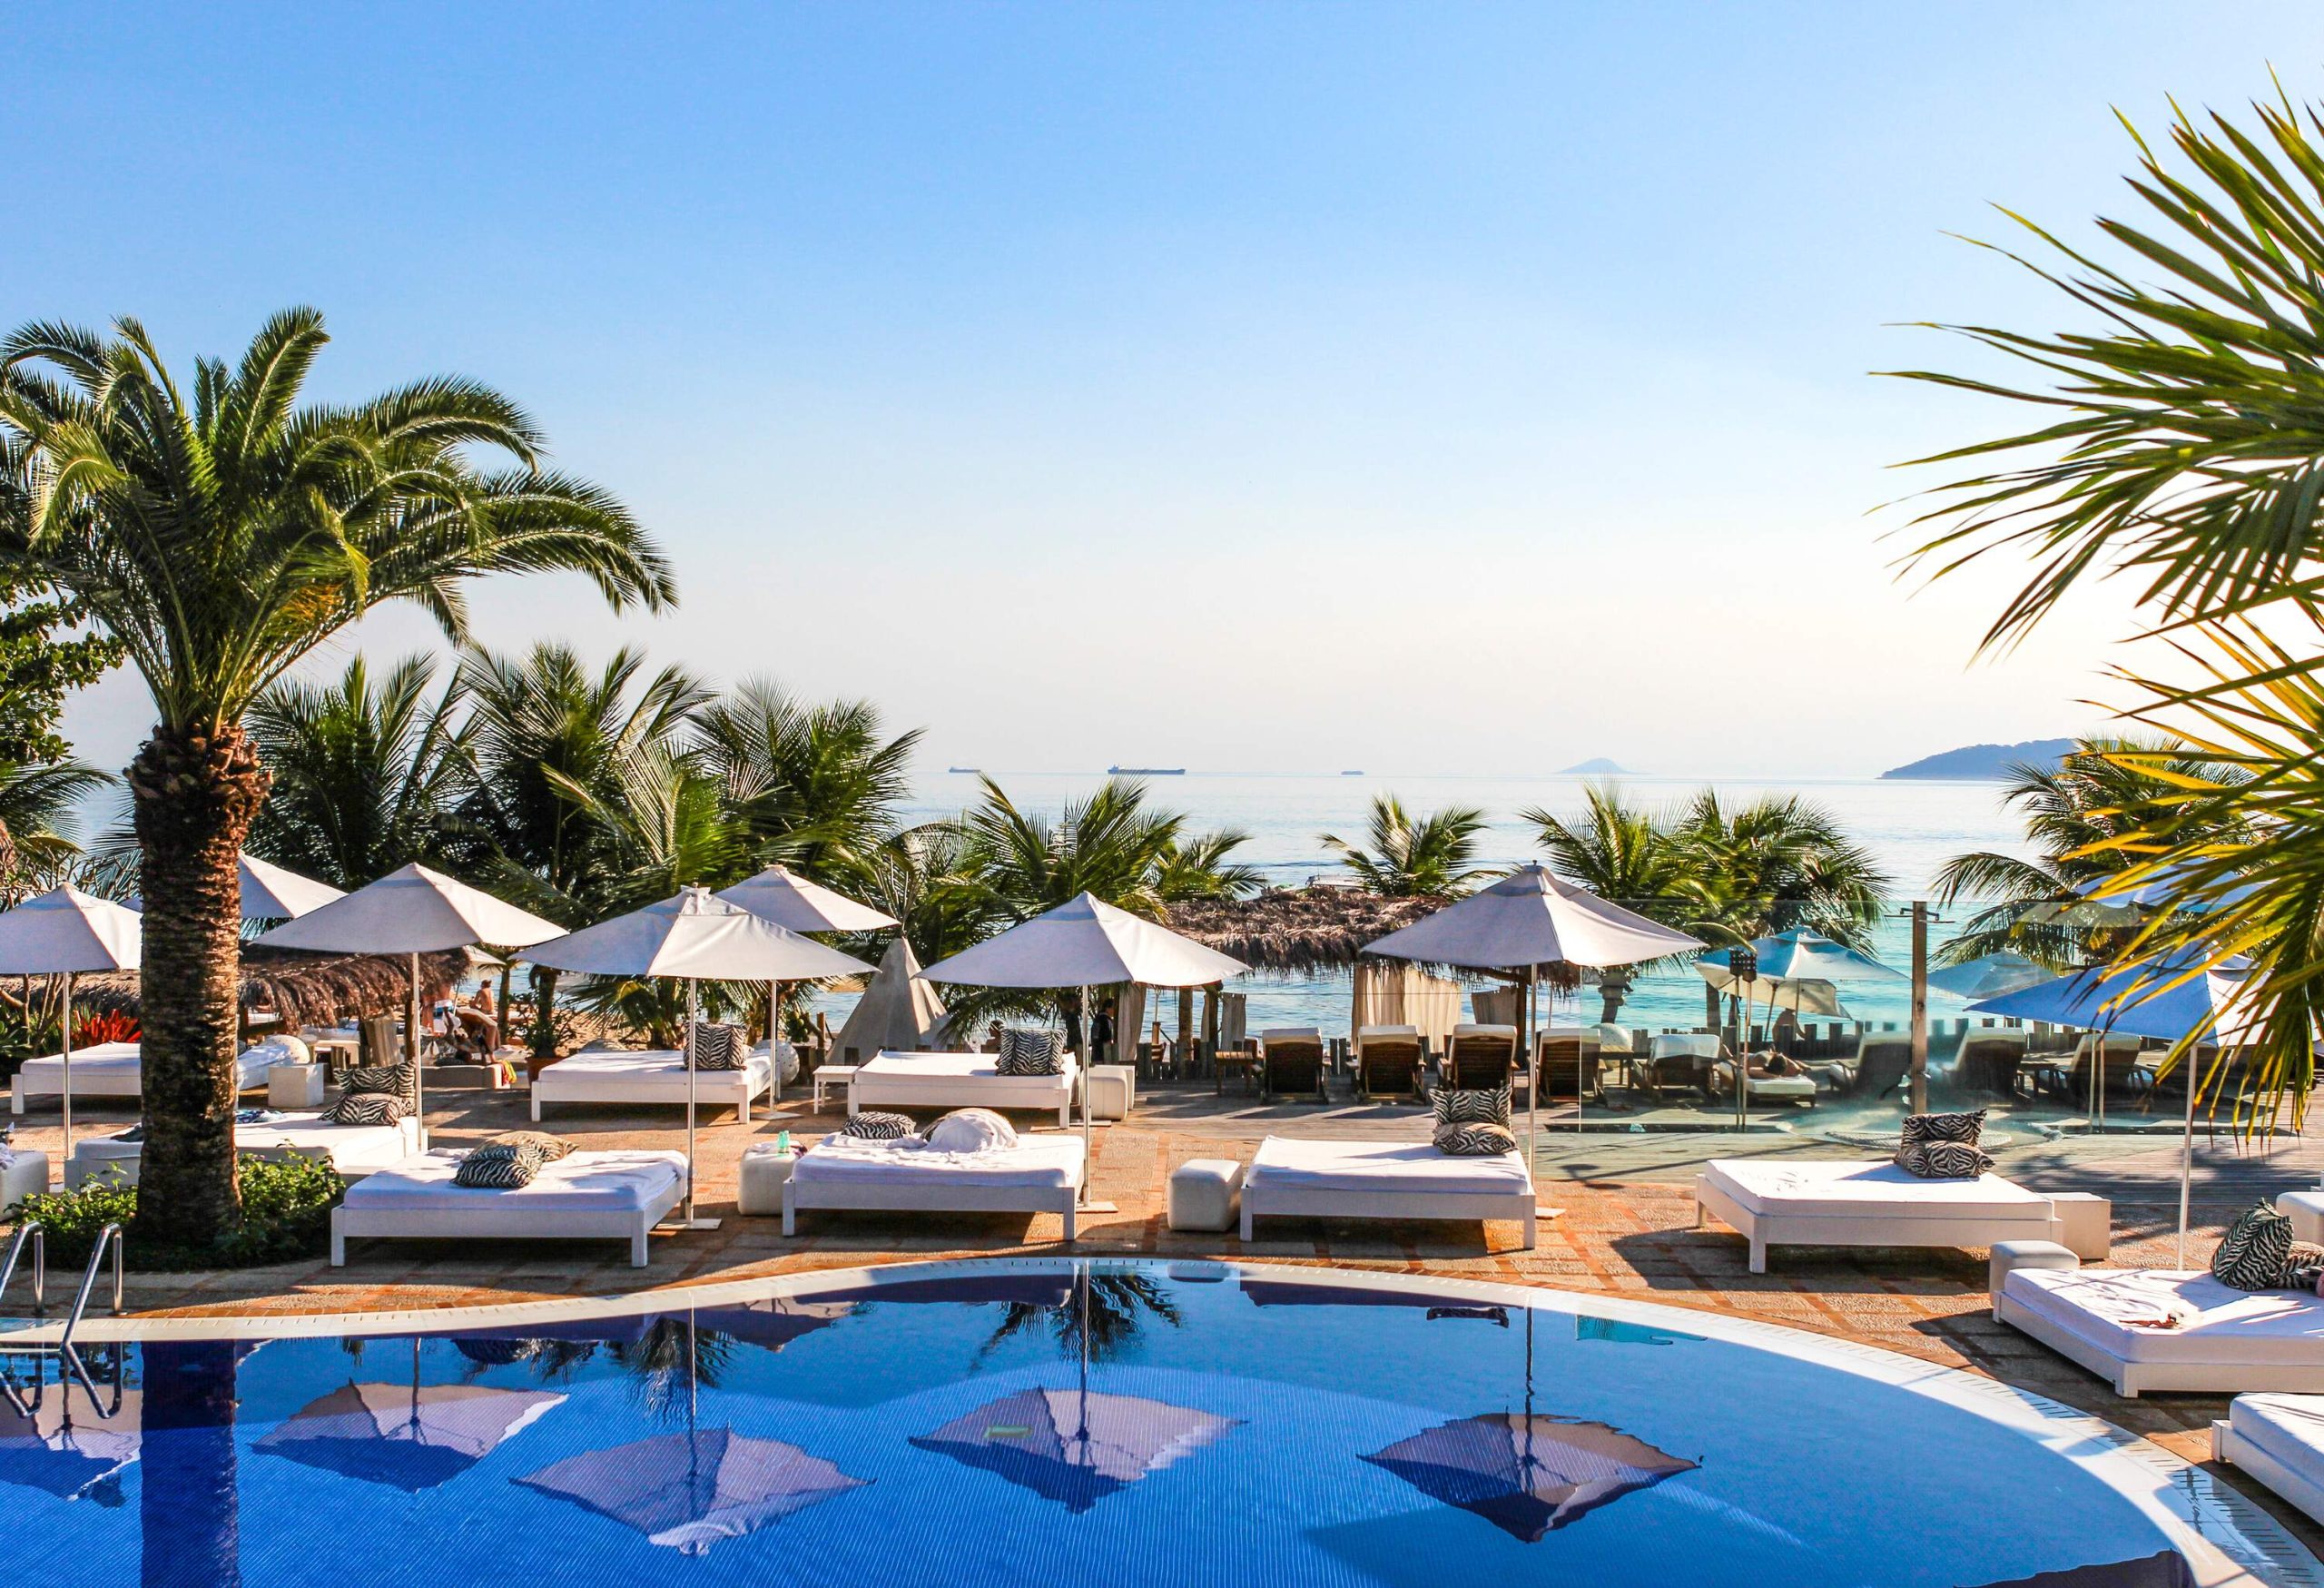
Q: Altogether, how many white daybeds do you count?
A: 10